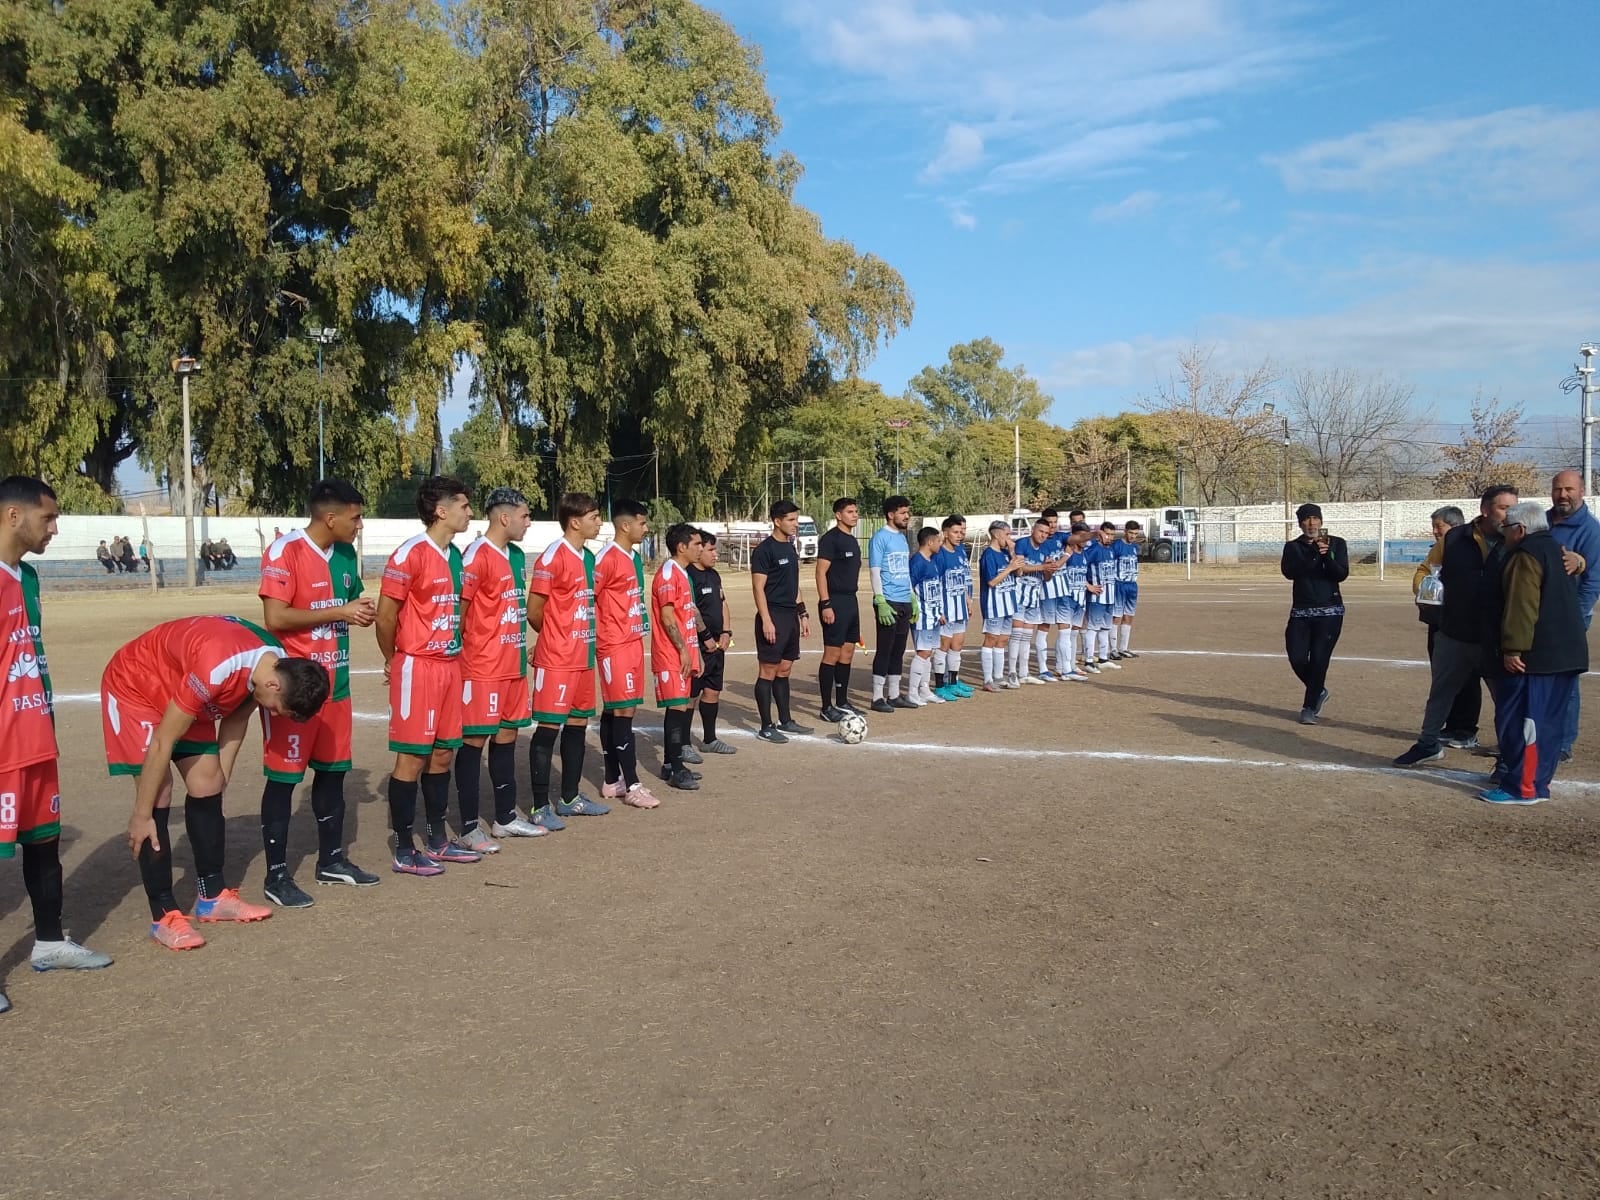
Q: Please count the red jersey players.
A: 8